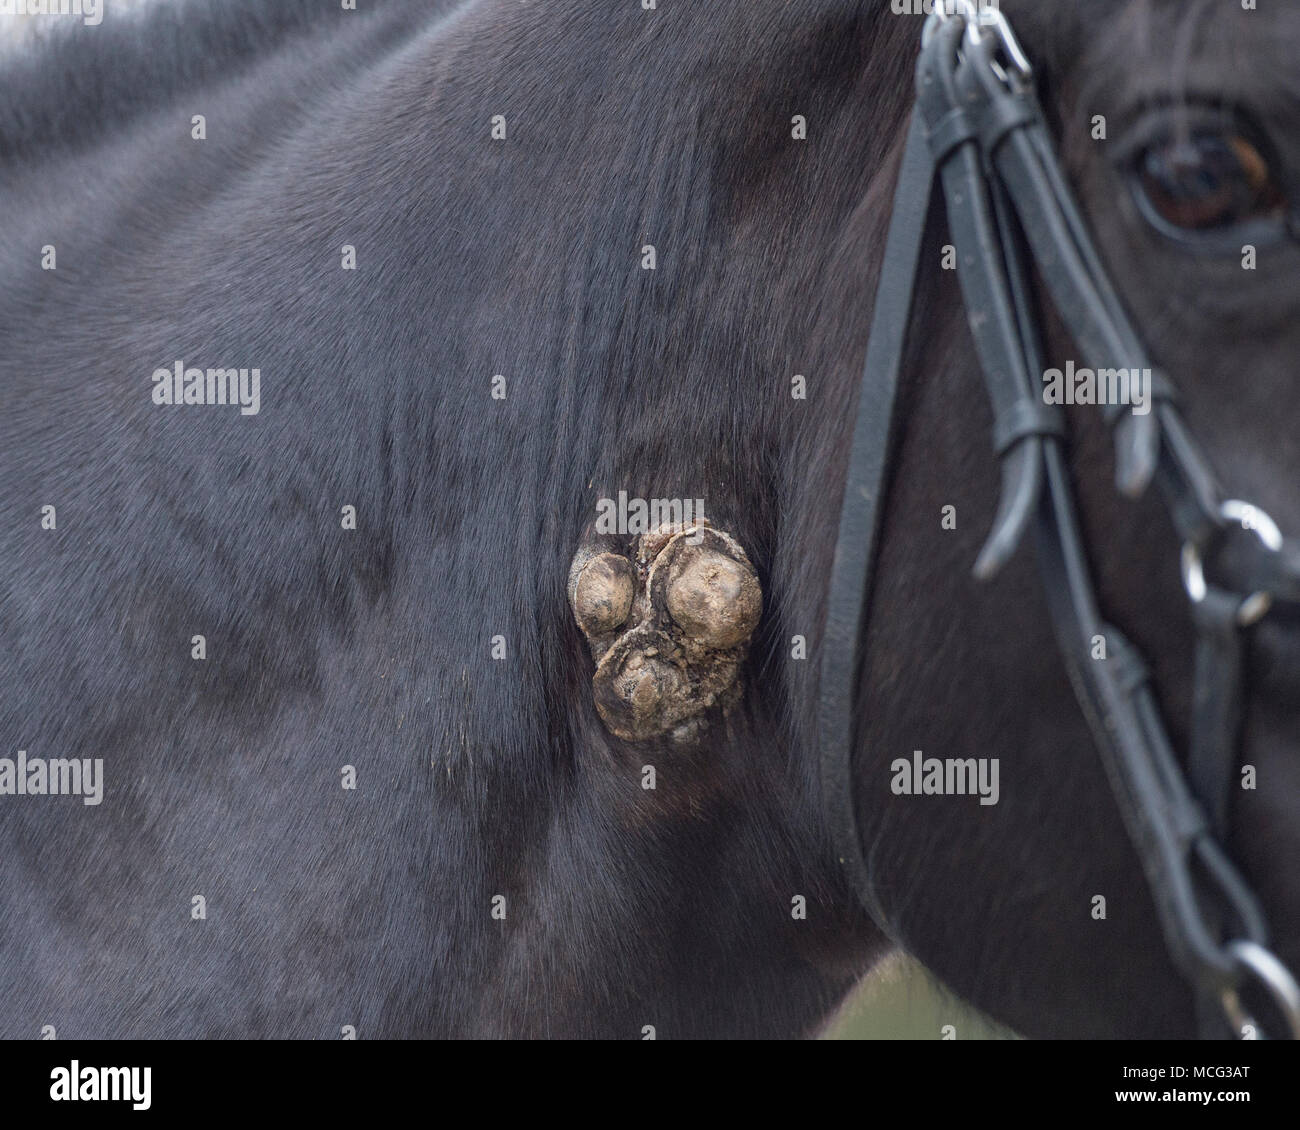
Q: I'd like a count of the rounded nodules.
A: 3